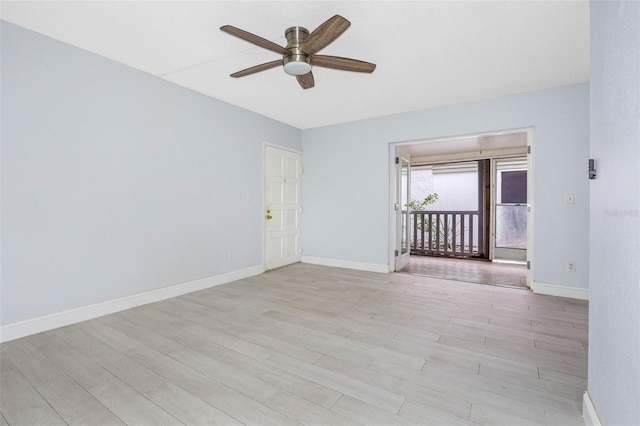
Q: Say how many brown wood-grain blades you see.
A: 5